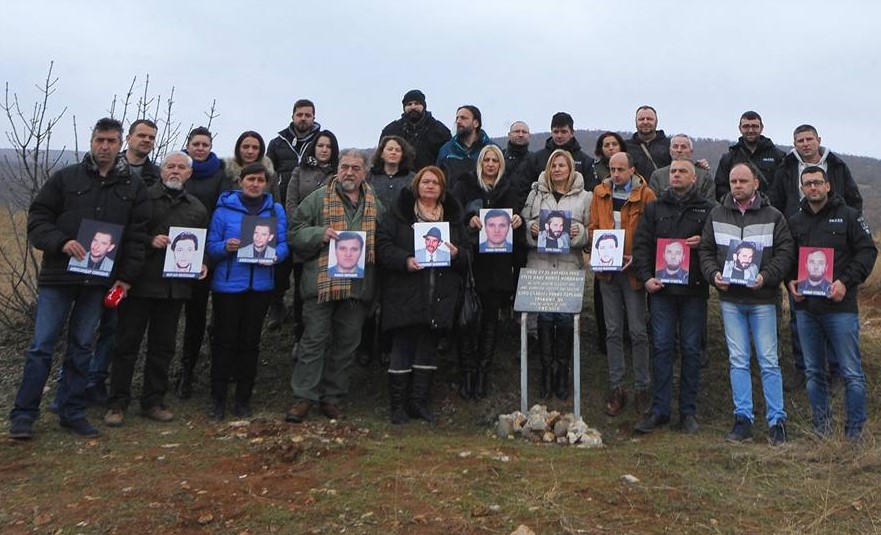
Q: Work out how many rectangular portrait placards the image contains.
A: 11